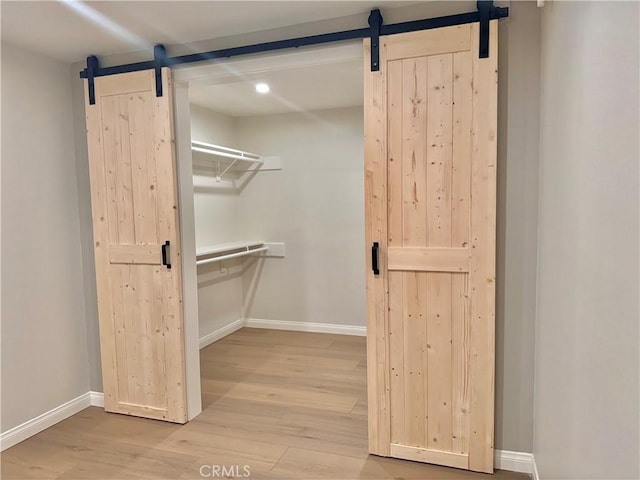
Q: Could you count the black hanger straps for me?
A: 4